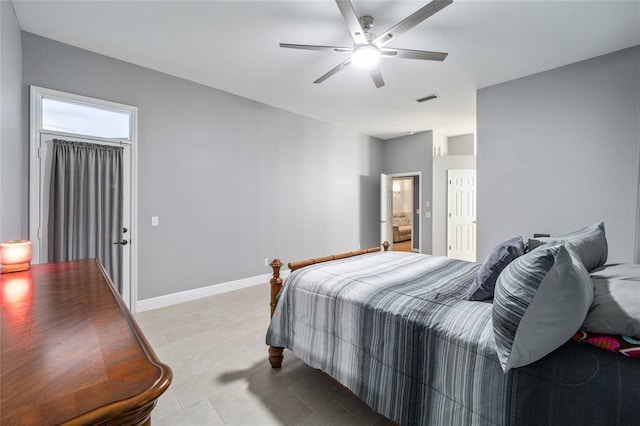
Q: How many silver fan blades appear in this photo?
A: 6